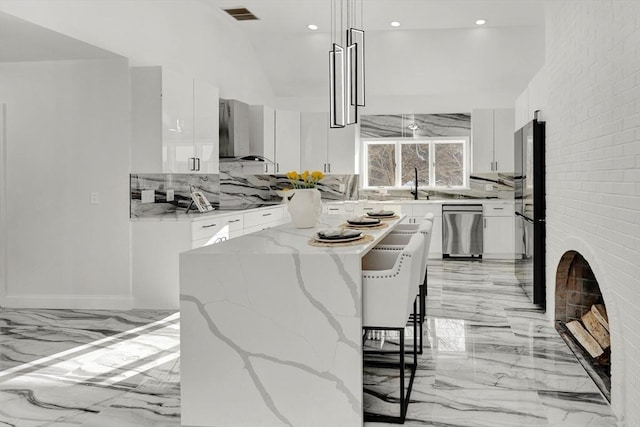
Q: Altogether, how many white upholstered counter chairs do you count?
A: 3